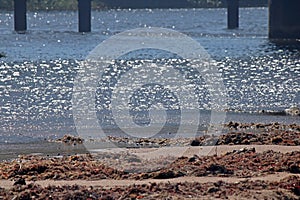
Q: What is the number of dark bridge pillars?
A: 4